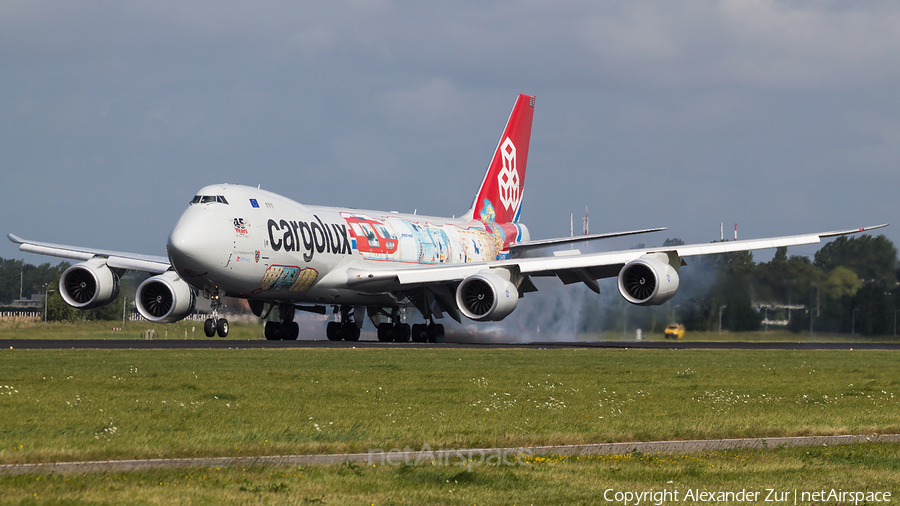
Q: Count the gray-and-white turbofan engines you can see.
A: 4